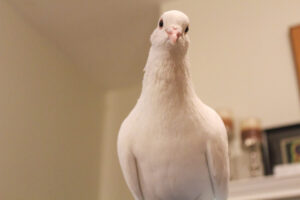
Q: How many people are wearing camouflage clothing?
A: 0